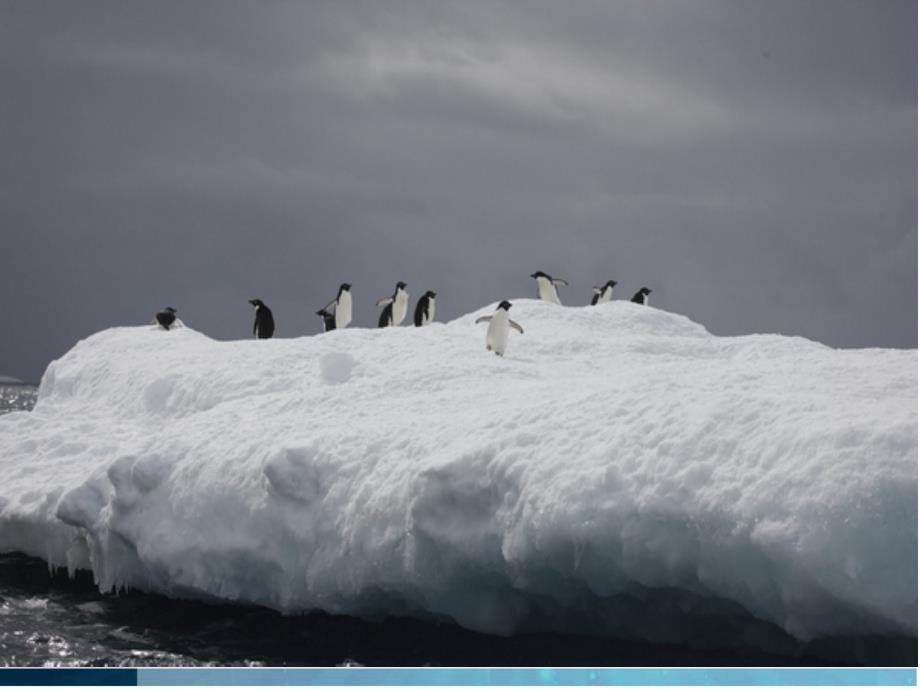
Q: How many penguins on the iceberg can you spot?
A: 10